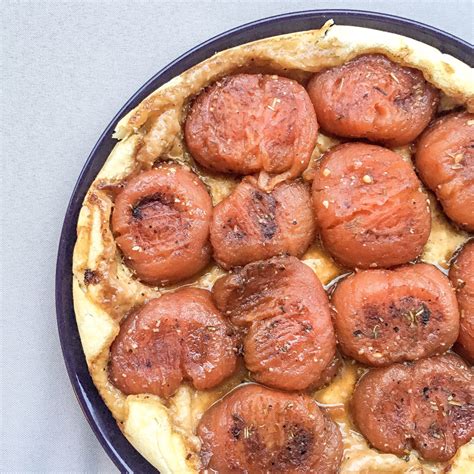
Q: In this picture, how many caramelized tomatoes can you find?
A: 12